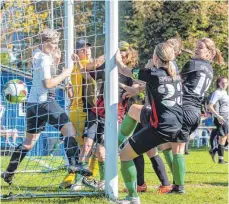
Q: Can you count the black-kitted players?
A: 3